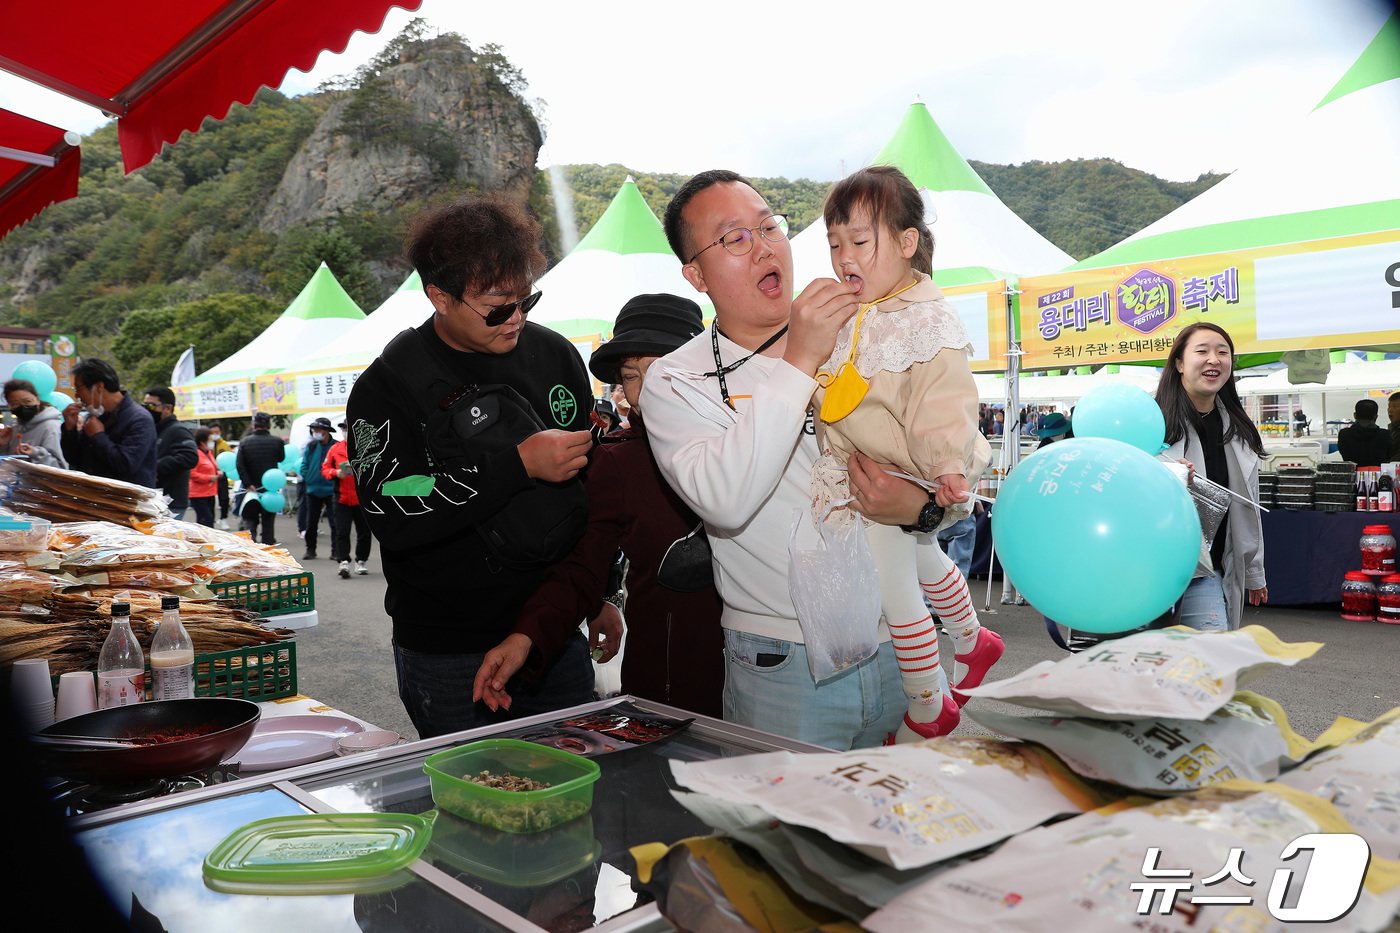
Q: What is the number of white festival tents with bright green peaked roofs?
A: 5